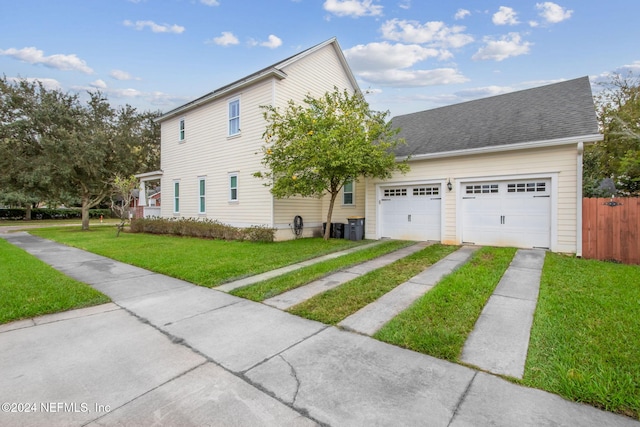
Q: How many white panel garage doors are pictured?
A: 2